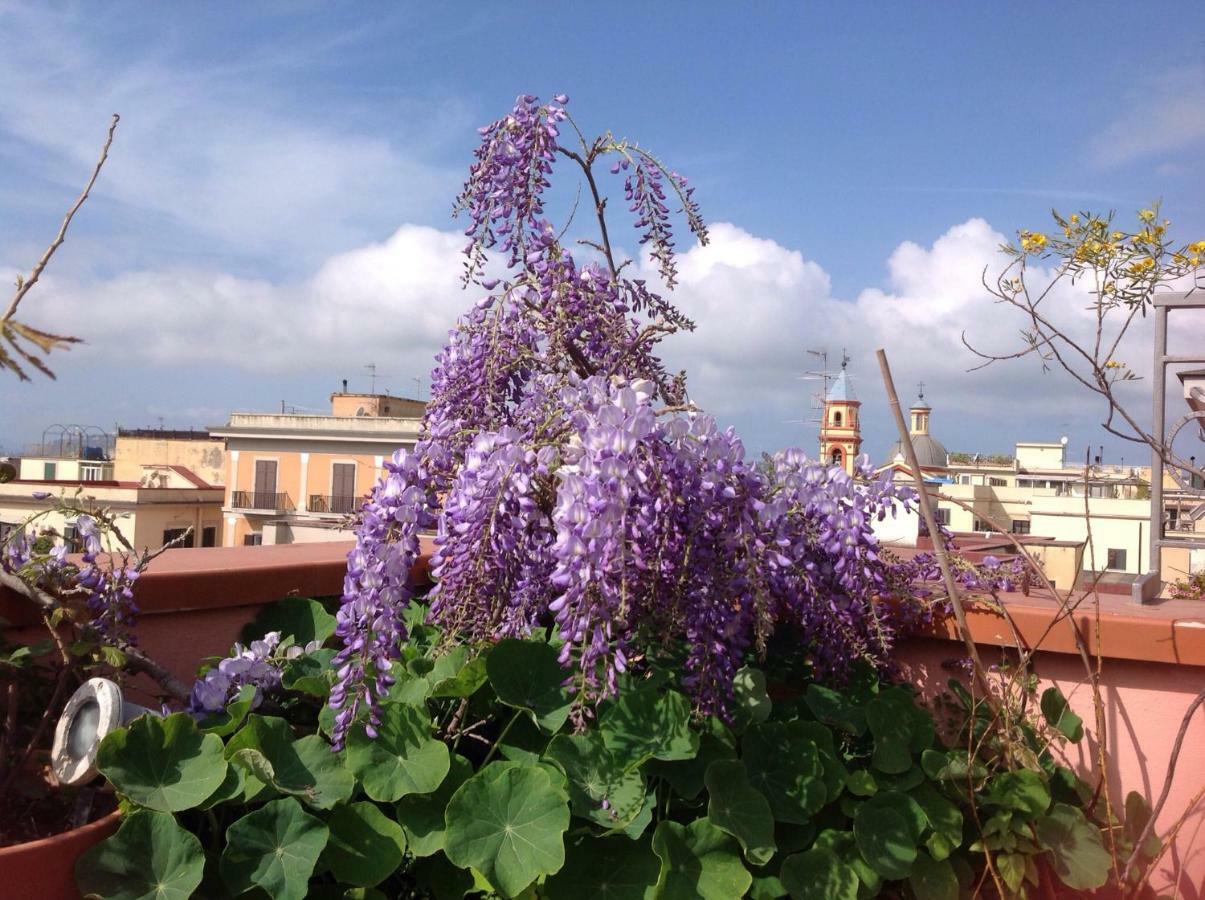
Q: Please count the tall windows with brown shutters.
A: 2